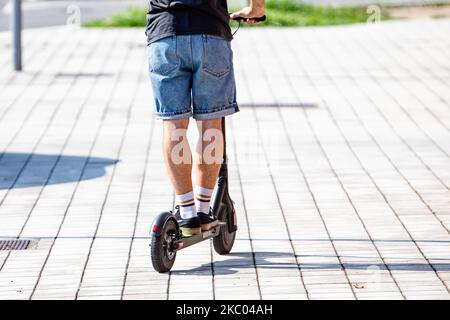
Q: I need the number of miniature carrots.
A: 0